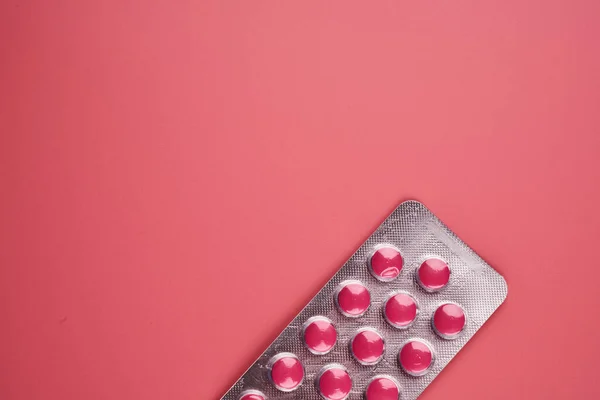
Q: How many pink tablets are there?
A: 12